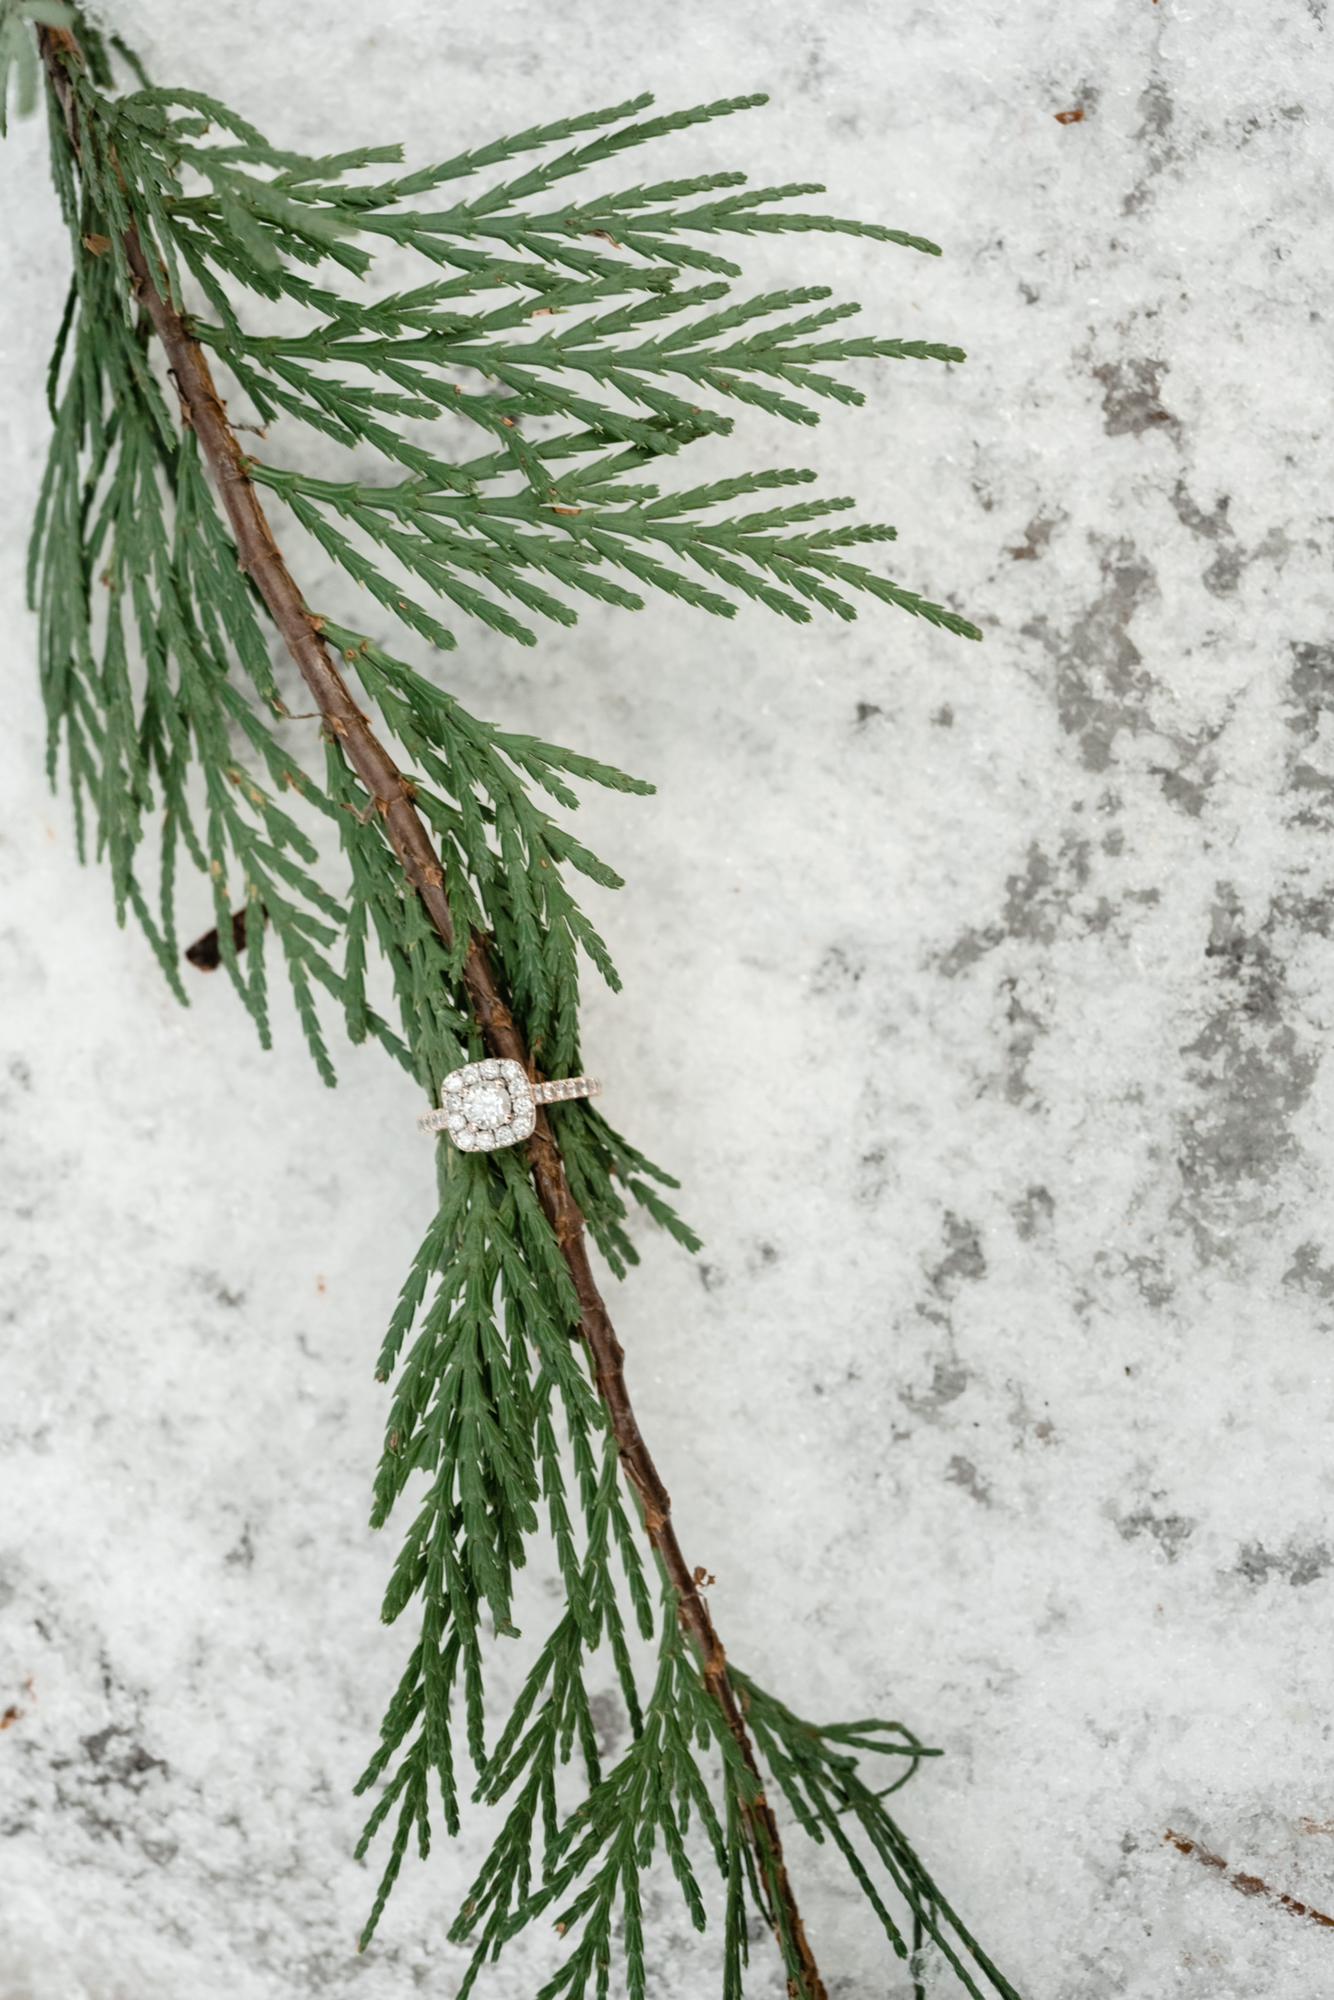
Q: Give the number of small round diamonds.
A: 12